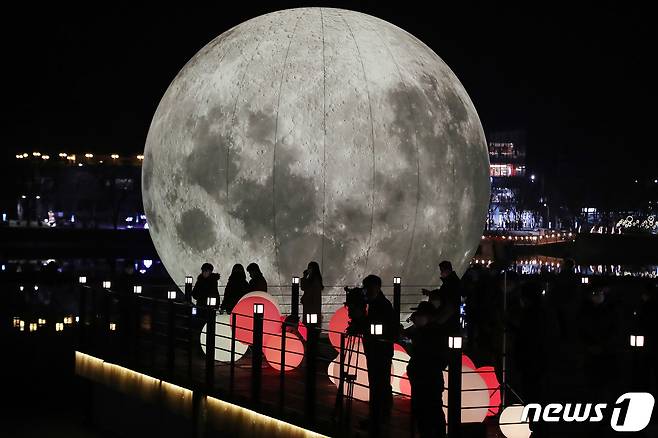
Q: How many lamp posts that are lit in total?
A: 14